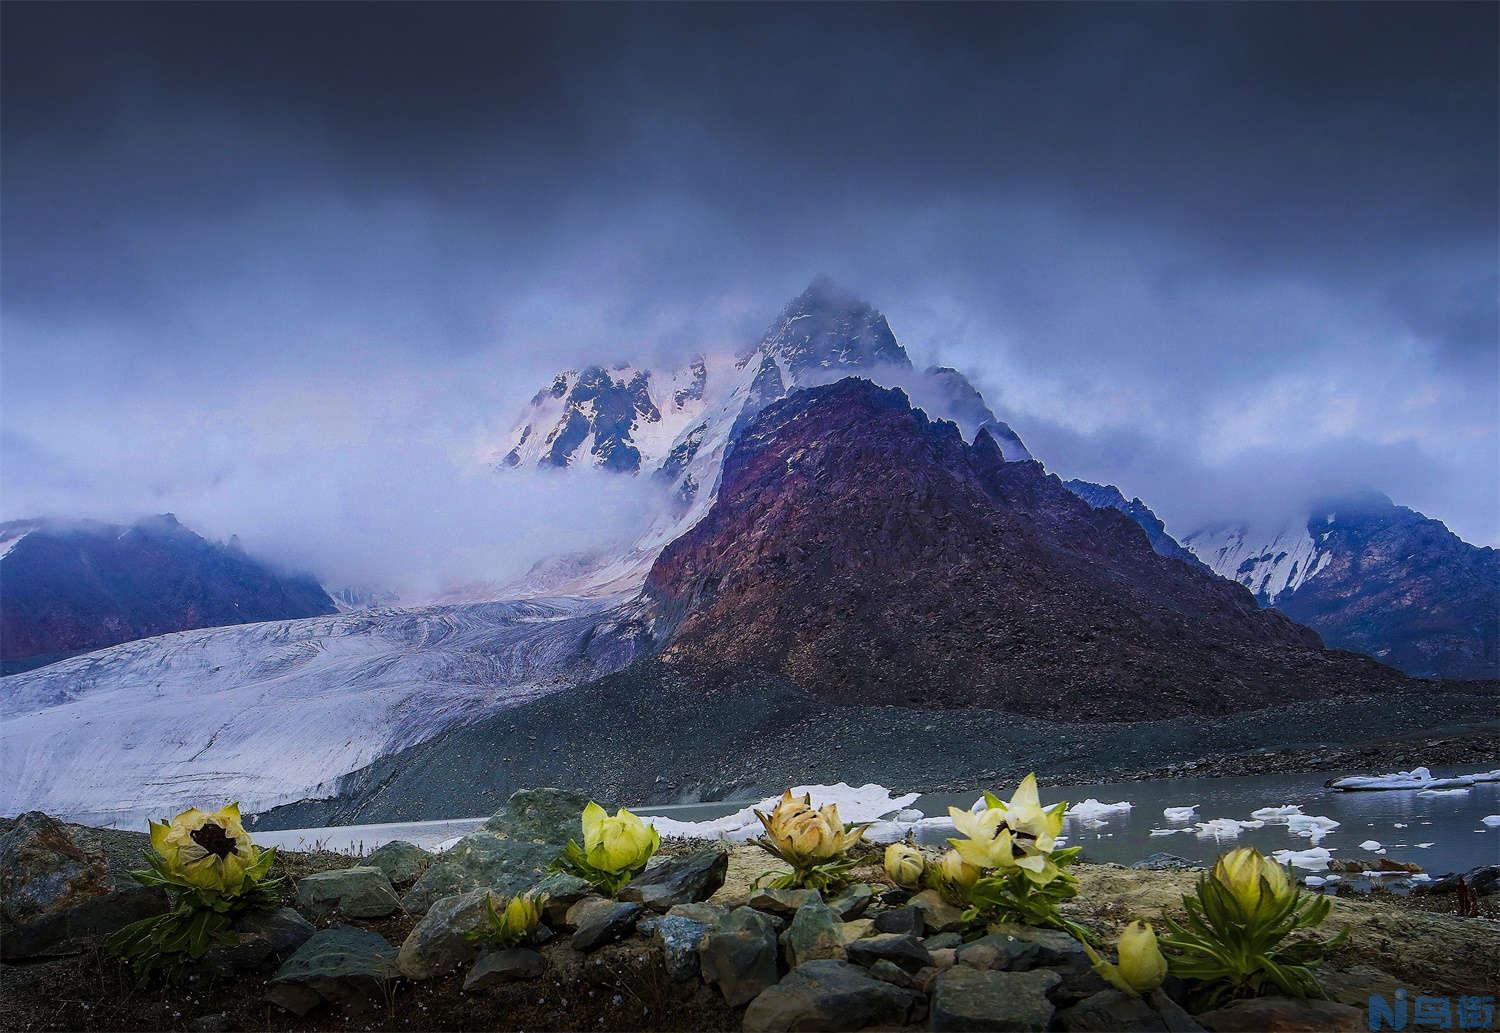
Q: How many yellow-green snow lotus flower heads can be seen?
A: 9